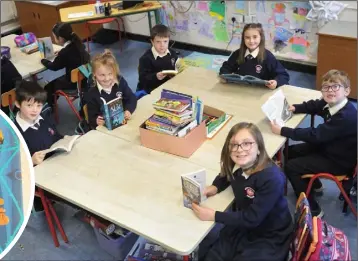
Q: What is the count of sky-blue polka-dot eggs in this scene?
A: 0